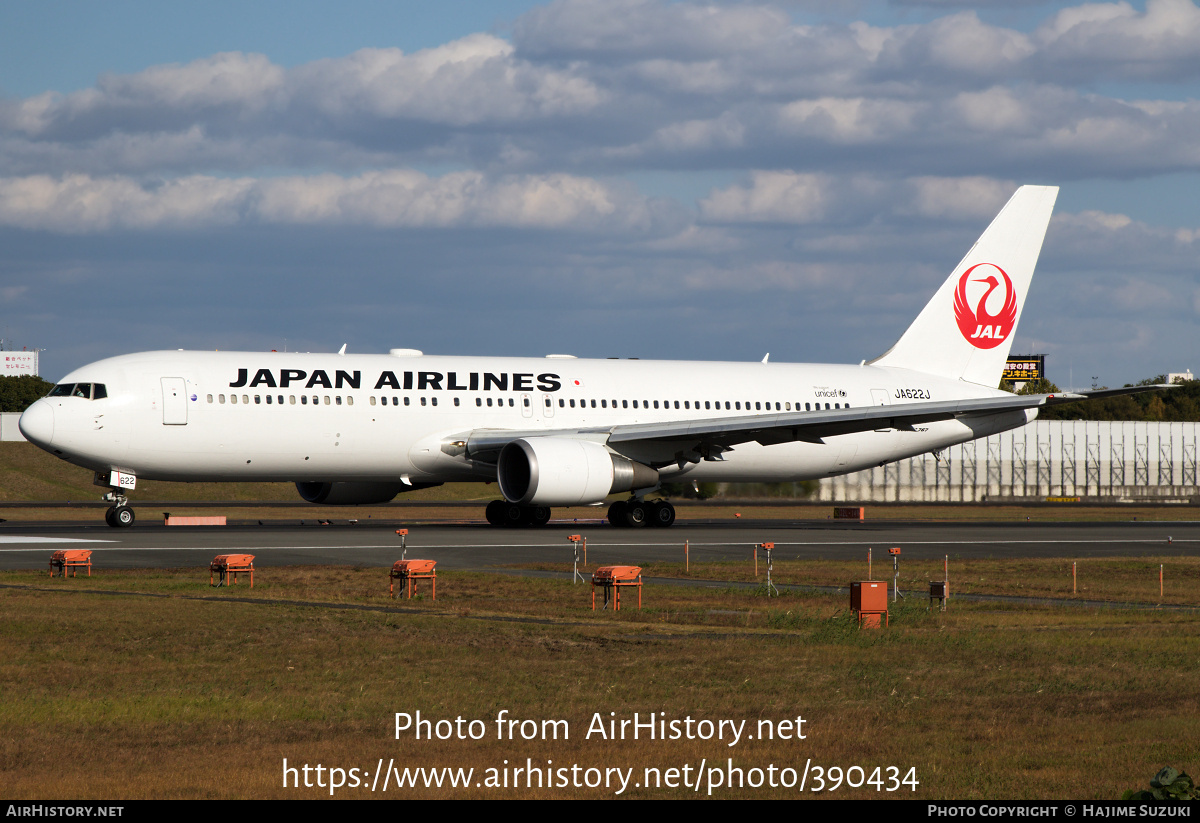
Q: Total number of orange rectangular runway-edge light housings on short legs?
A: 4